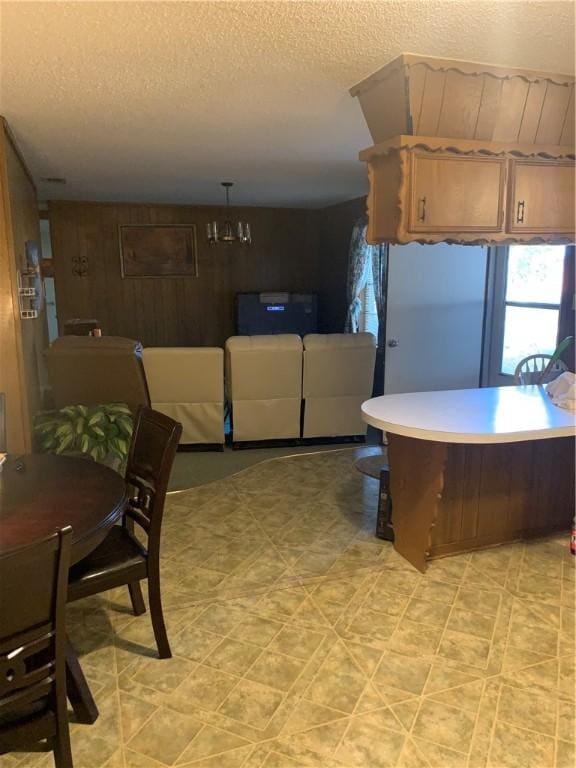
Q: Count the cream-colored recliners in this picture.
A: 3